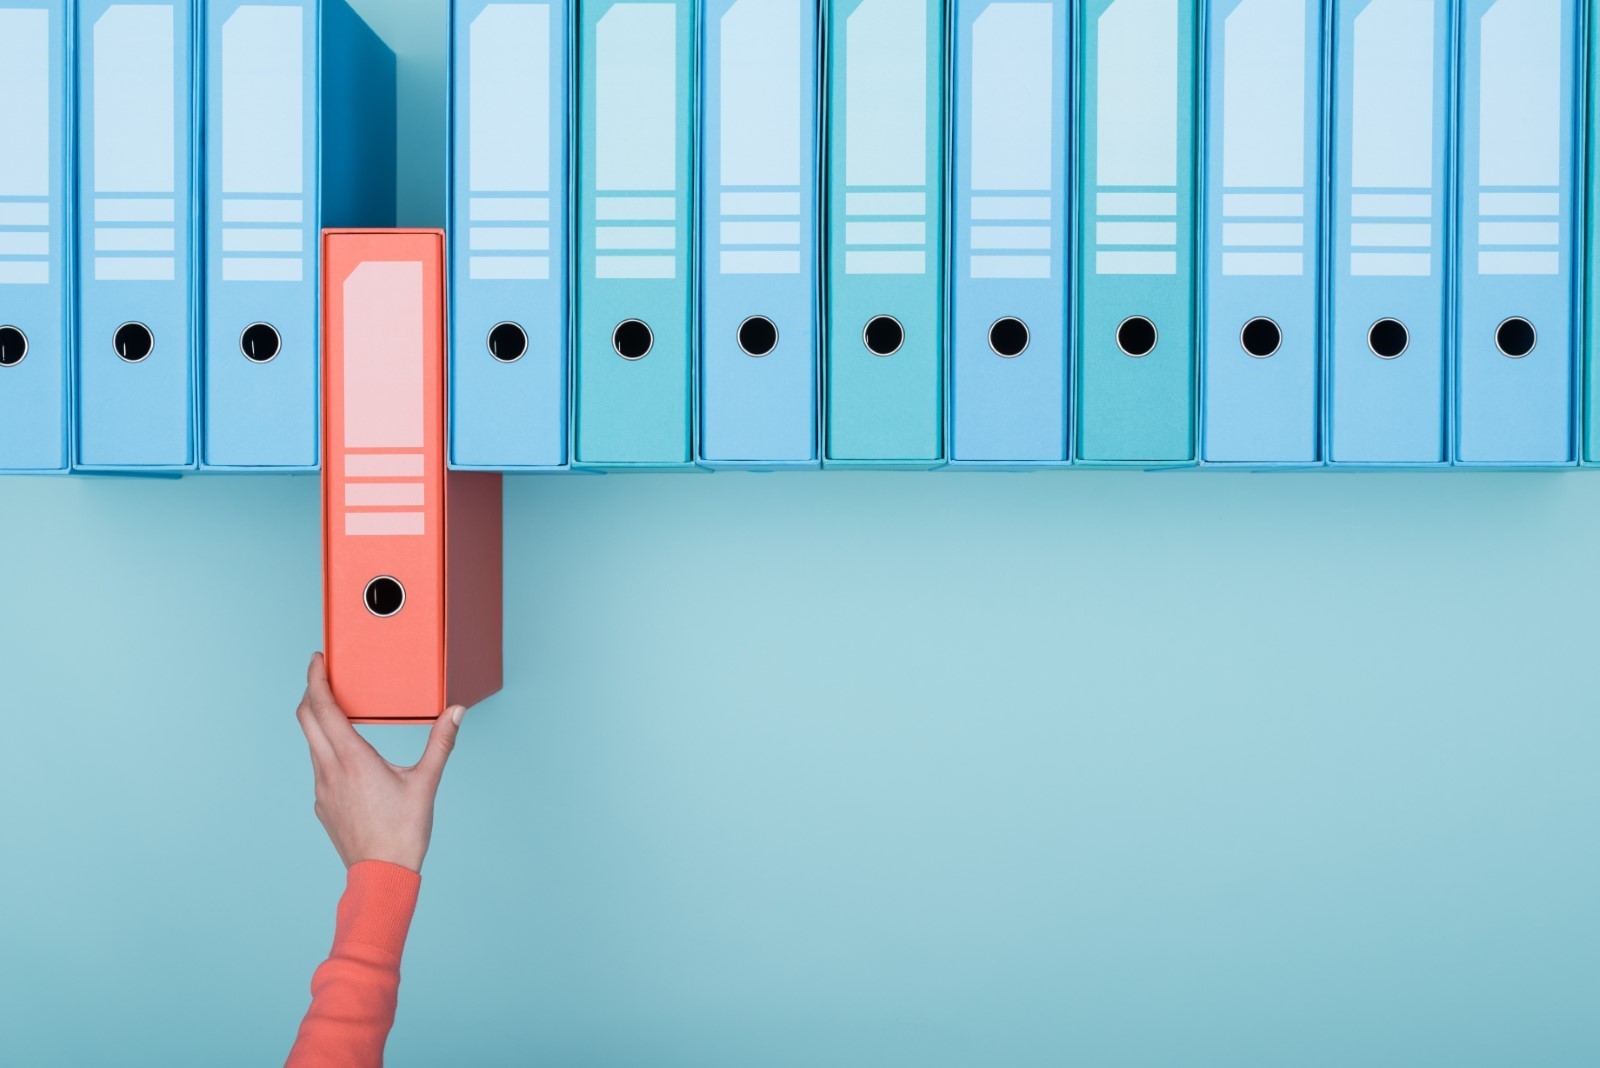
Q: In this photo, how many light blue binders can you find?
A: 9